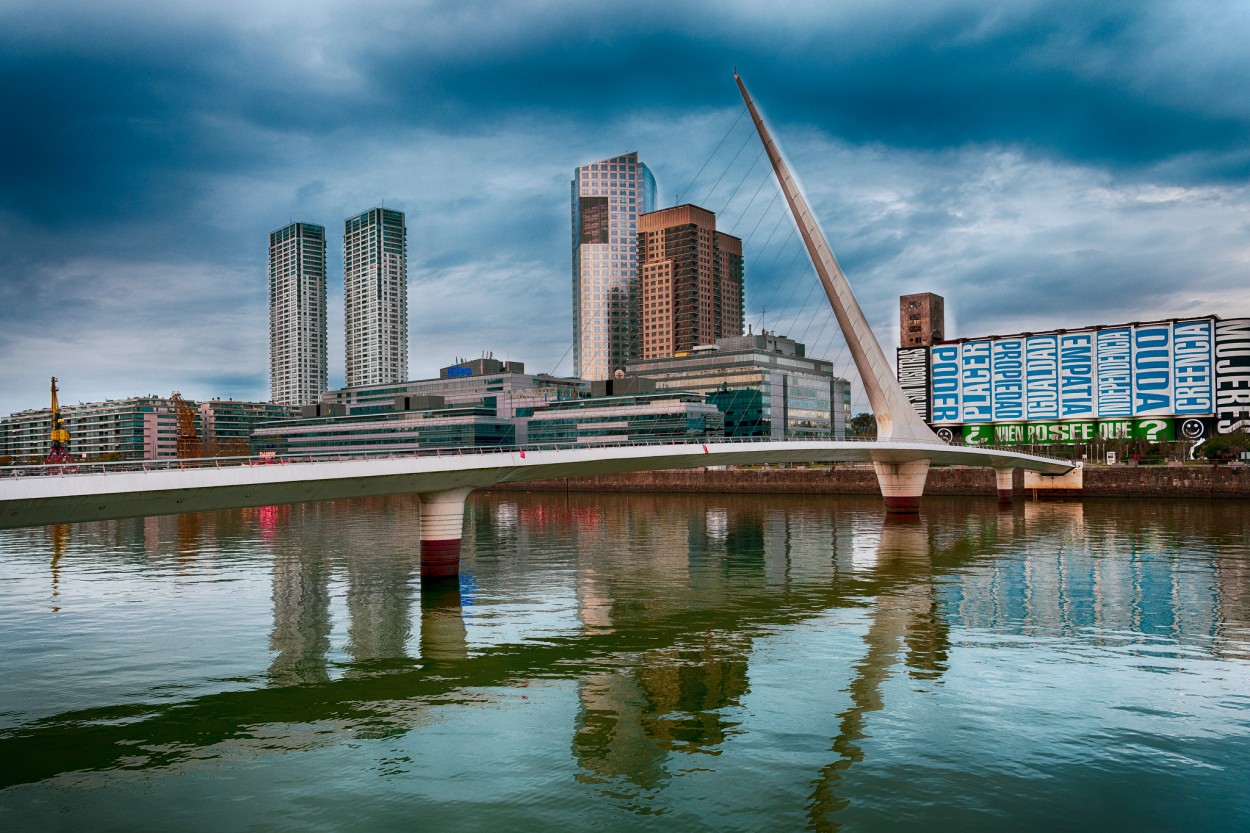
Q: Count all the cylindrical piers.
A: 3